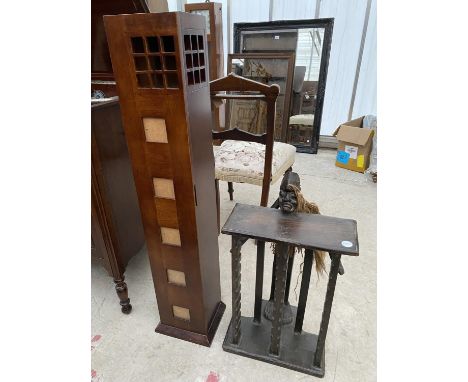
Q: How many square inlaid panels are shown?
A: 5